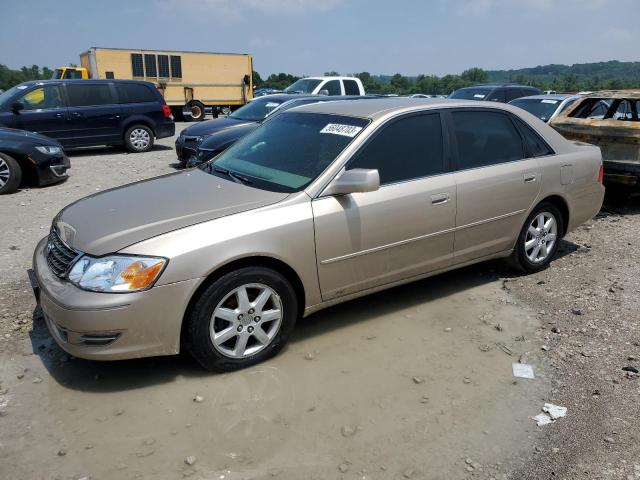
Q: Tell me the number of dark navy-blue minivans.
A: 1